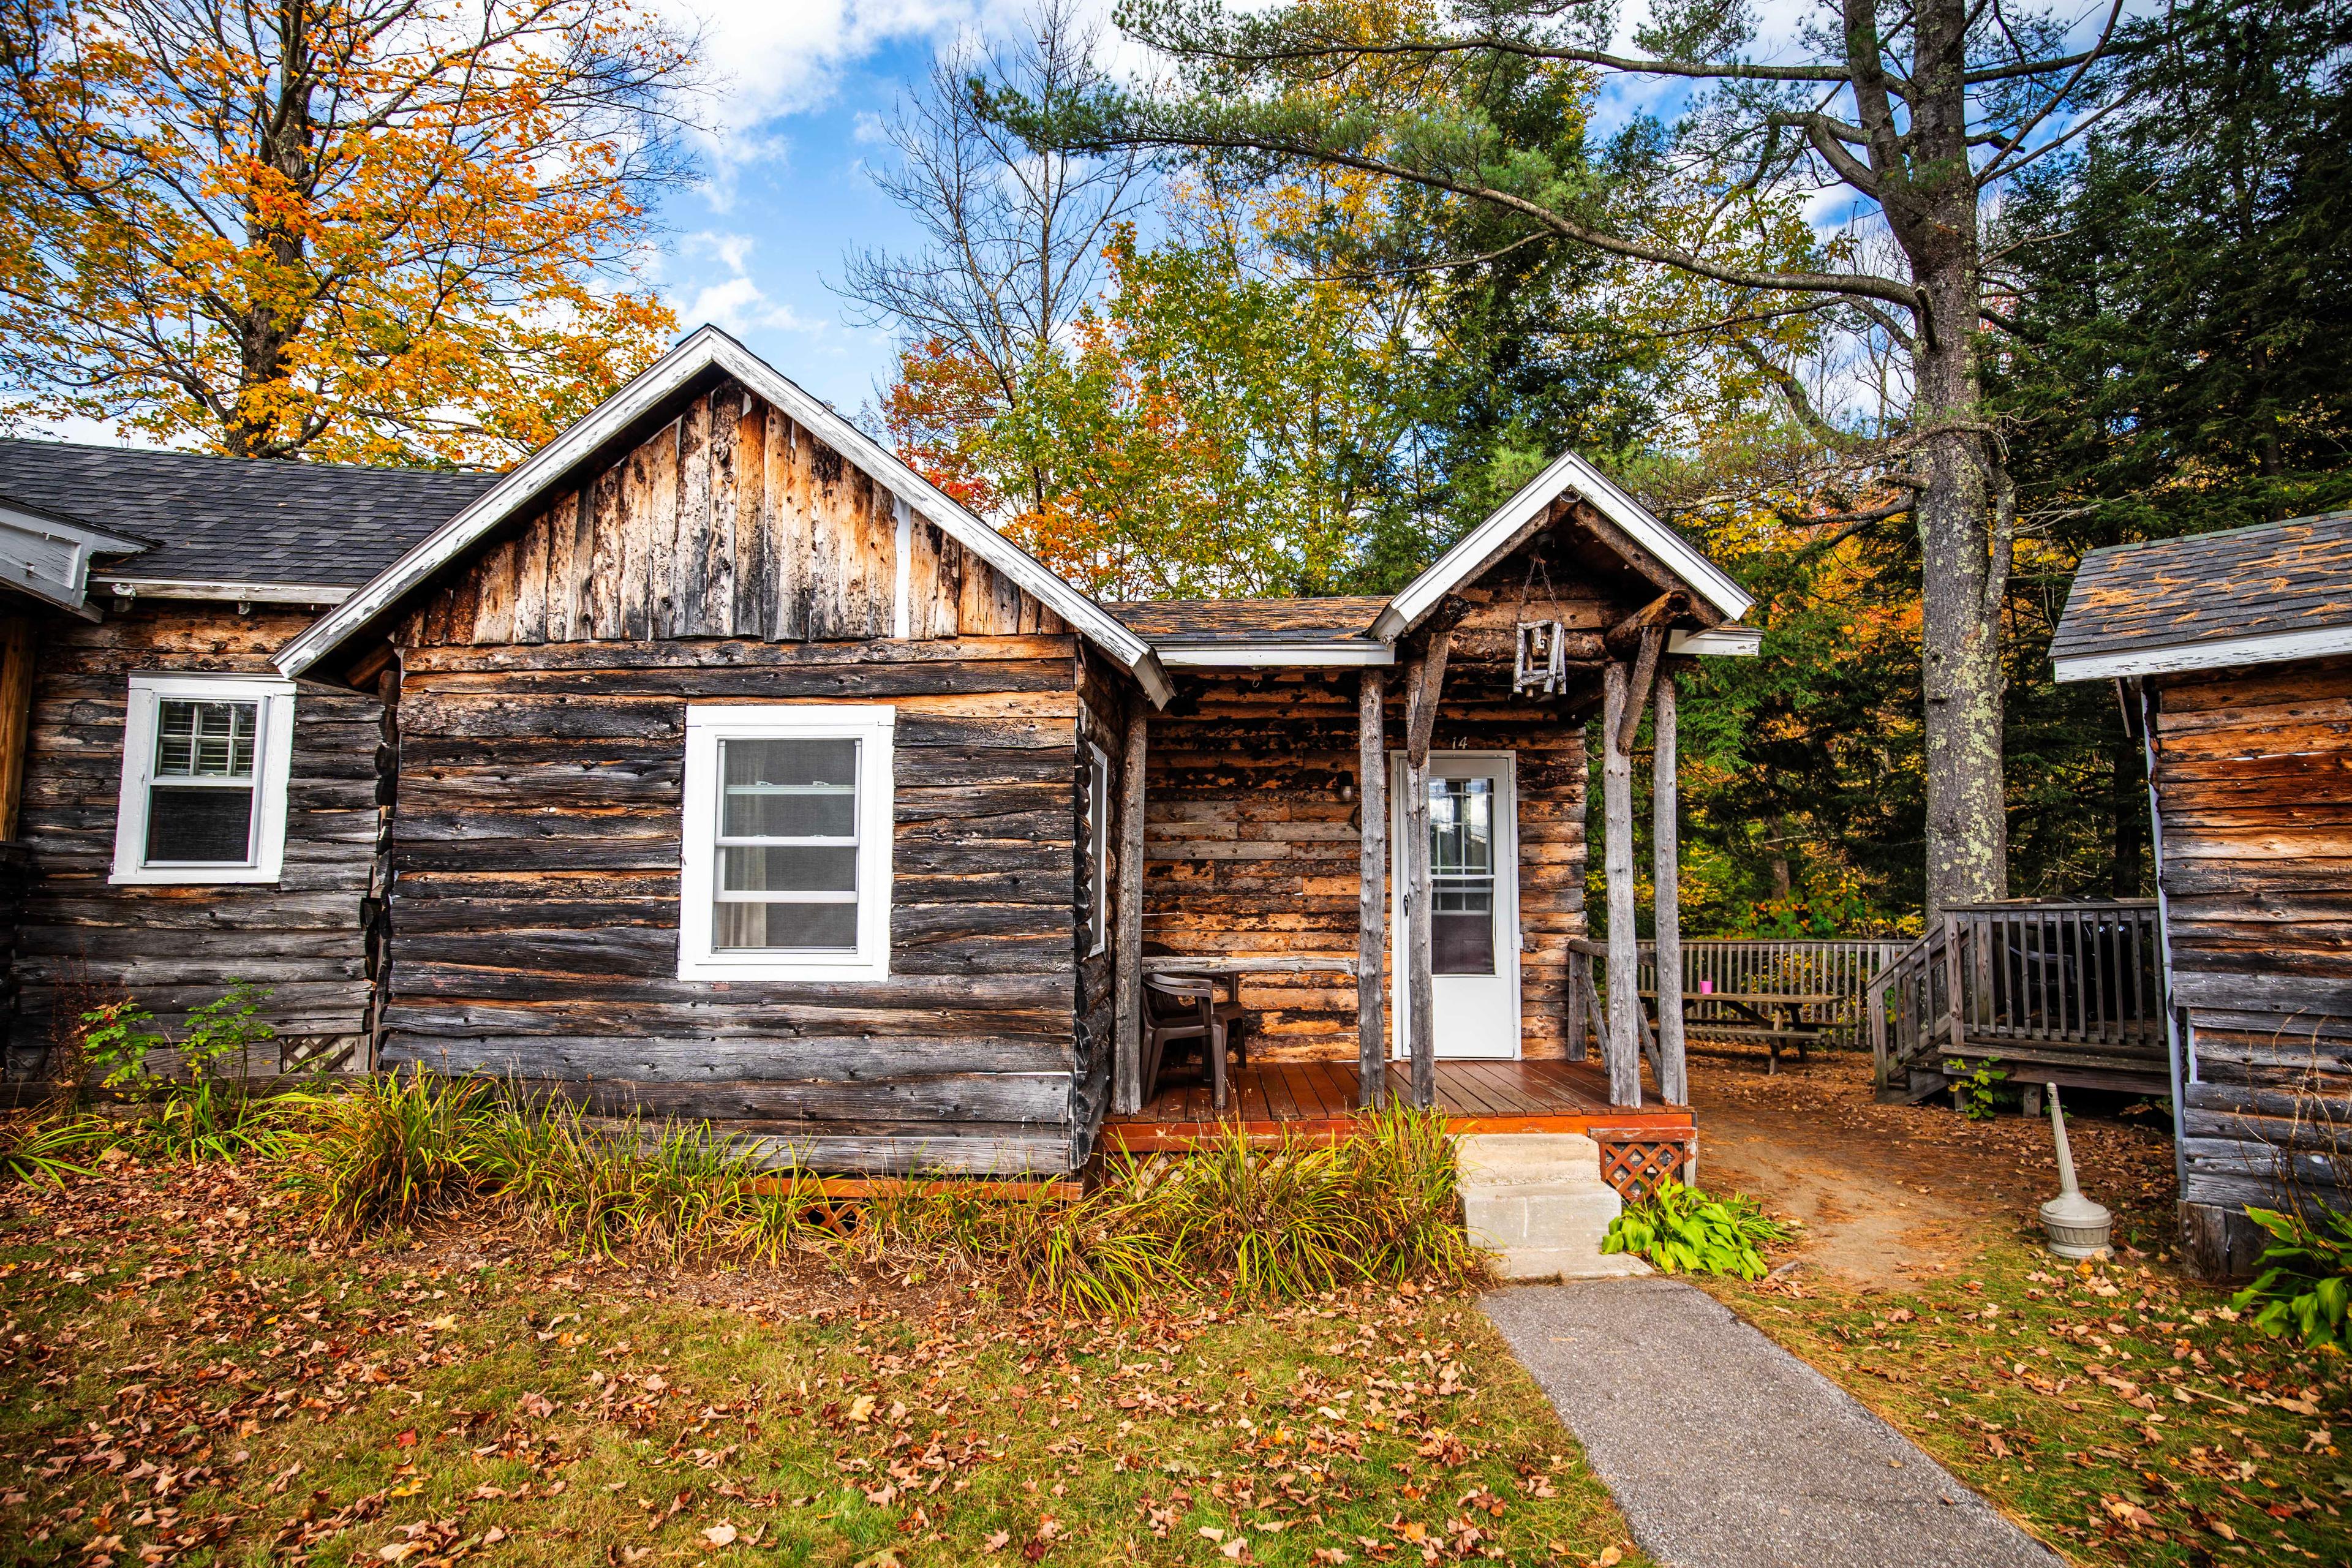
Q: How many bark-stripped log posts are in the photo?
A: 5